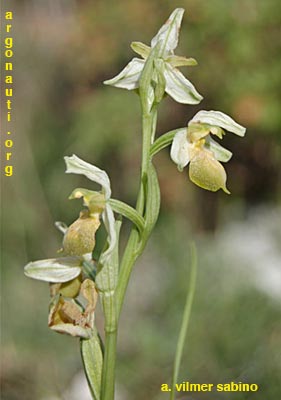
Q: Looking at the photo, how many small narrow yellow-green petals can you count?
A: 2